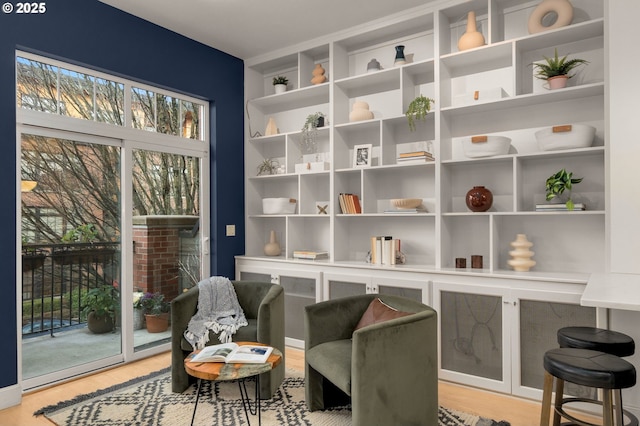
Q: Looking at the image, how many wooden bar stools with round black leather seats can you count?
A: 2